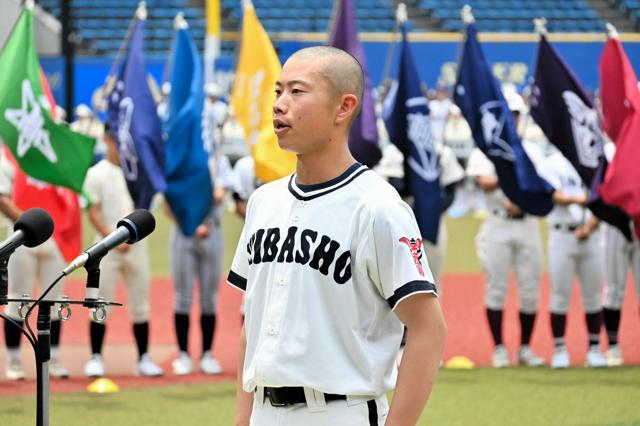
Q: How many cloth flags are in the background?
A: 10